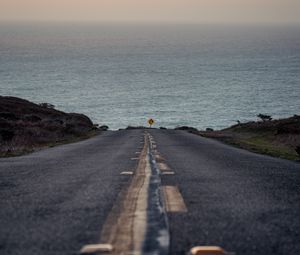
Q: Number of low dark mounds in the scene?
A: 2